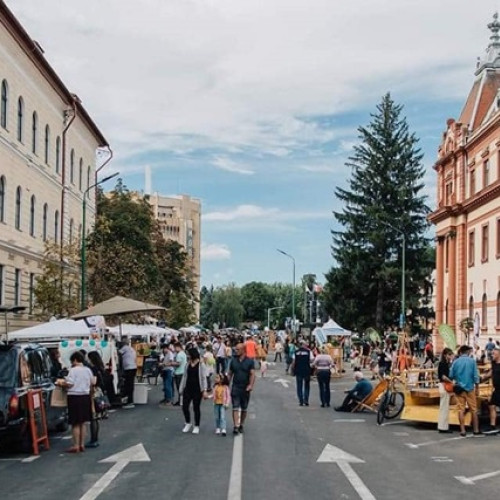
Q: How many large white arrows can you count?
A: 2